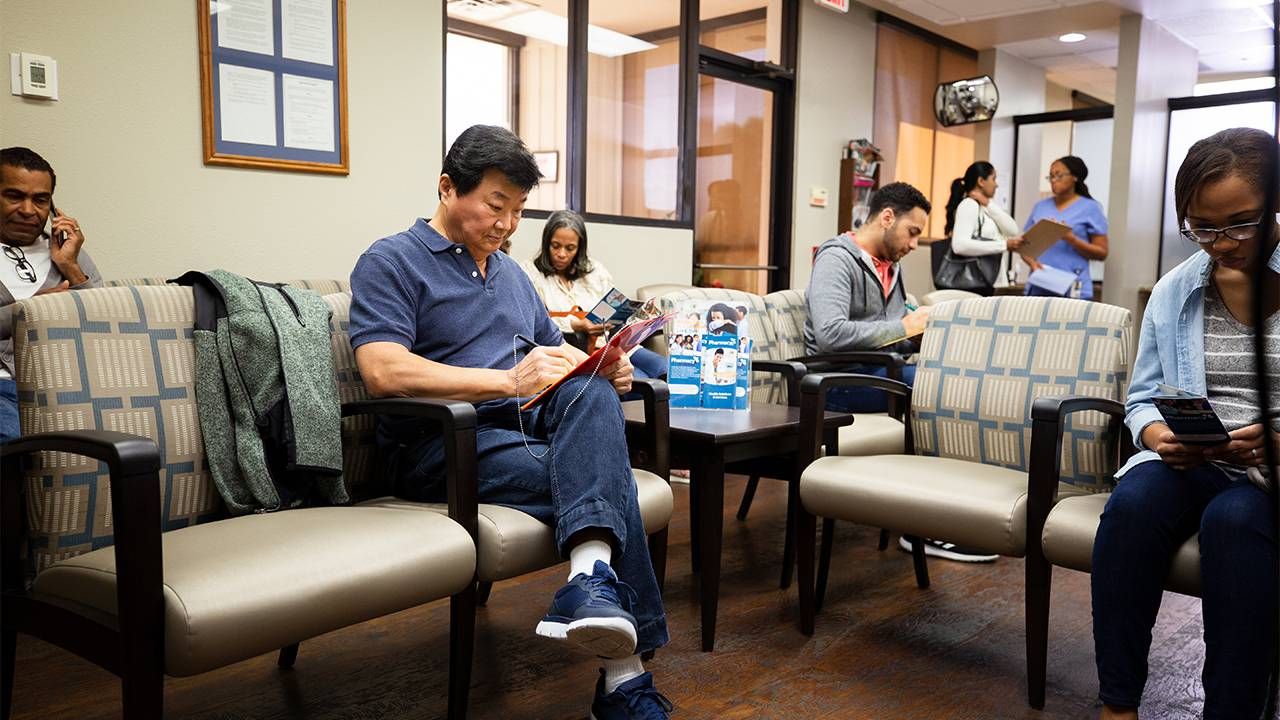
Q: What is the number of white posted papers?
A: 4